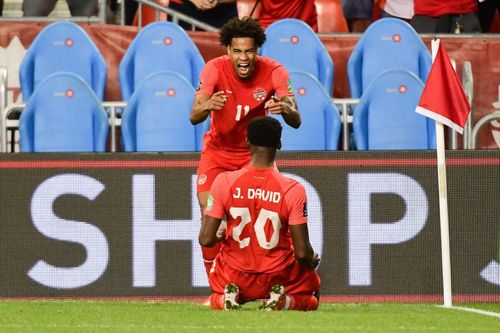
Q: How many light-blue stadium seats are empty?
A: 8